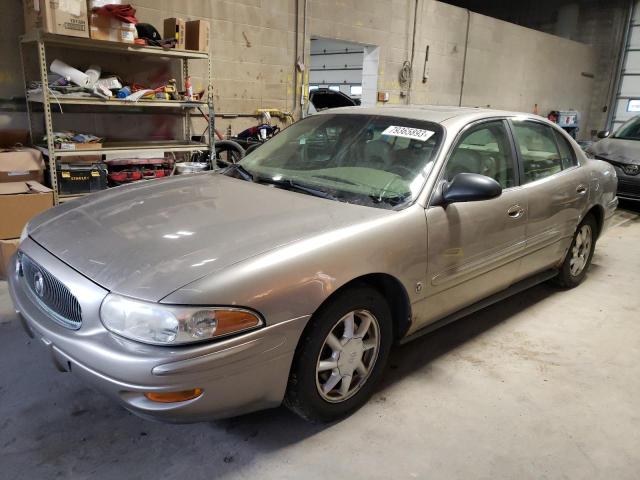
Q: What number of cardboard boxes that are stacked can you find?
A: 3